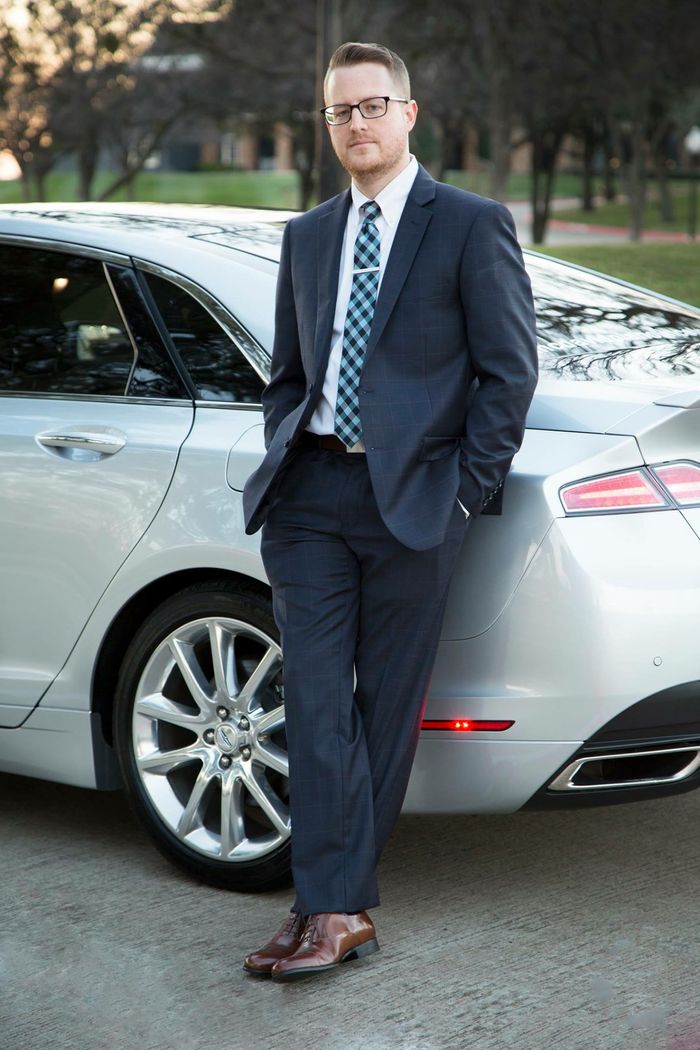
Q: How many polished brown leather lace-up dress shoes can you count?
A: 2